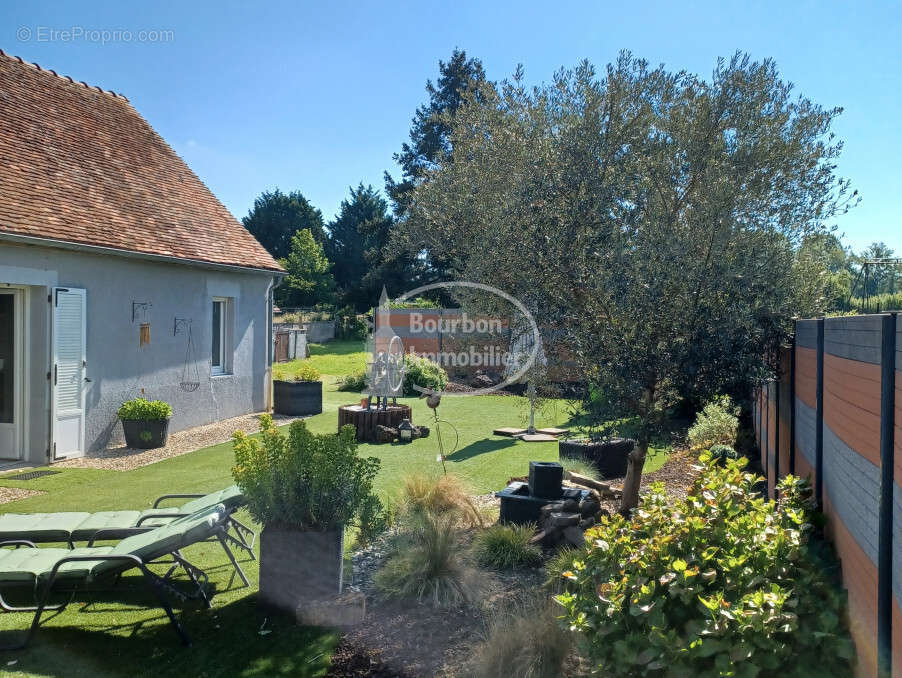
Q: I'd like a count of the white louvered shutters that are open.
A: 1